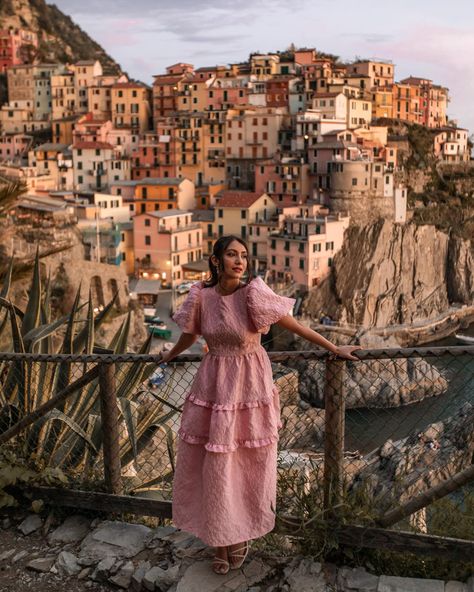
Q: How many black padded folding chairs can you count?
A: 0